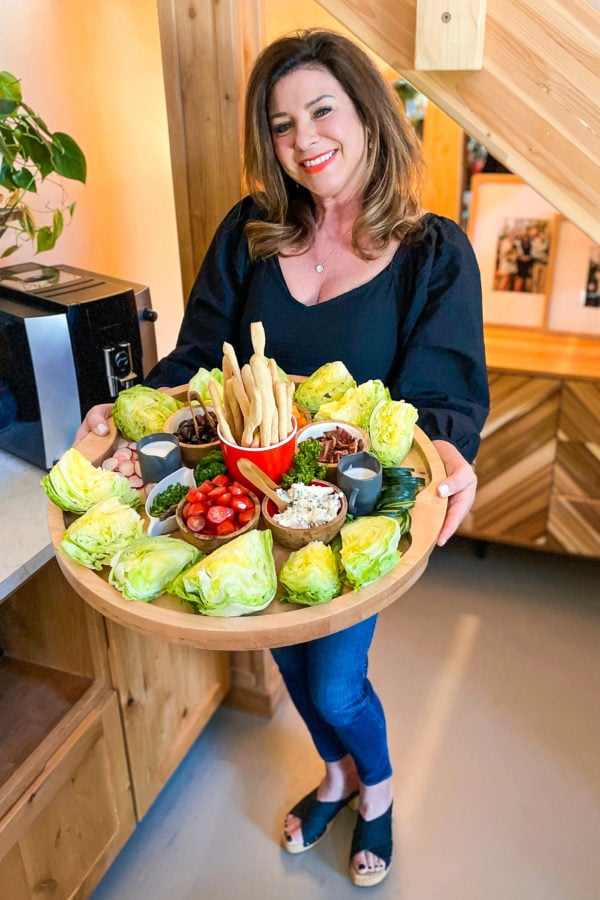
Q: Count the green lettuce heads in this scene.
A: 12